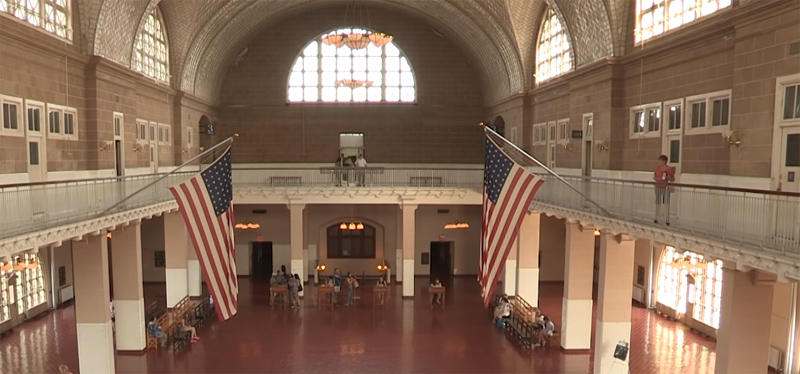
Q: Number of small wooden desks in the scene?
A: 4